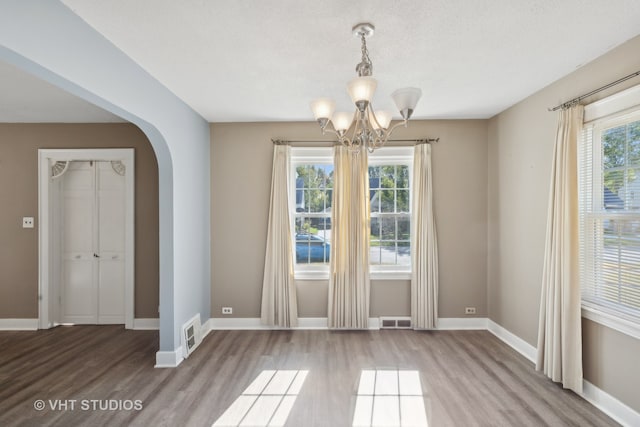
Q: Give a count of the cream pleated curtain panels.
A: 4